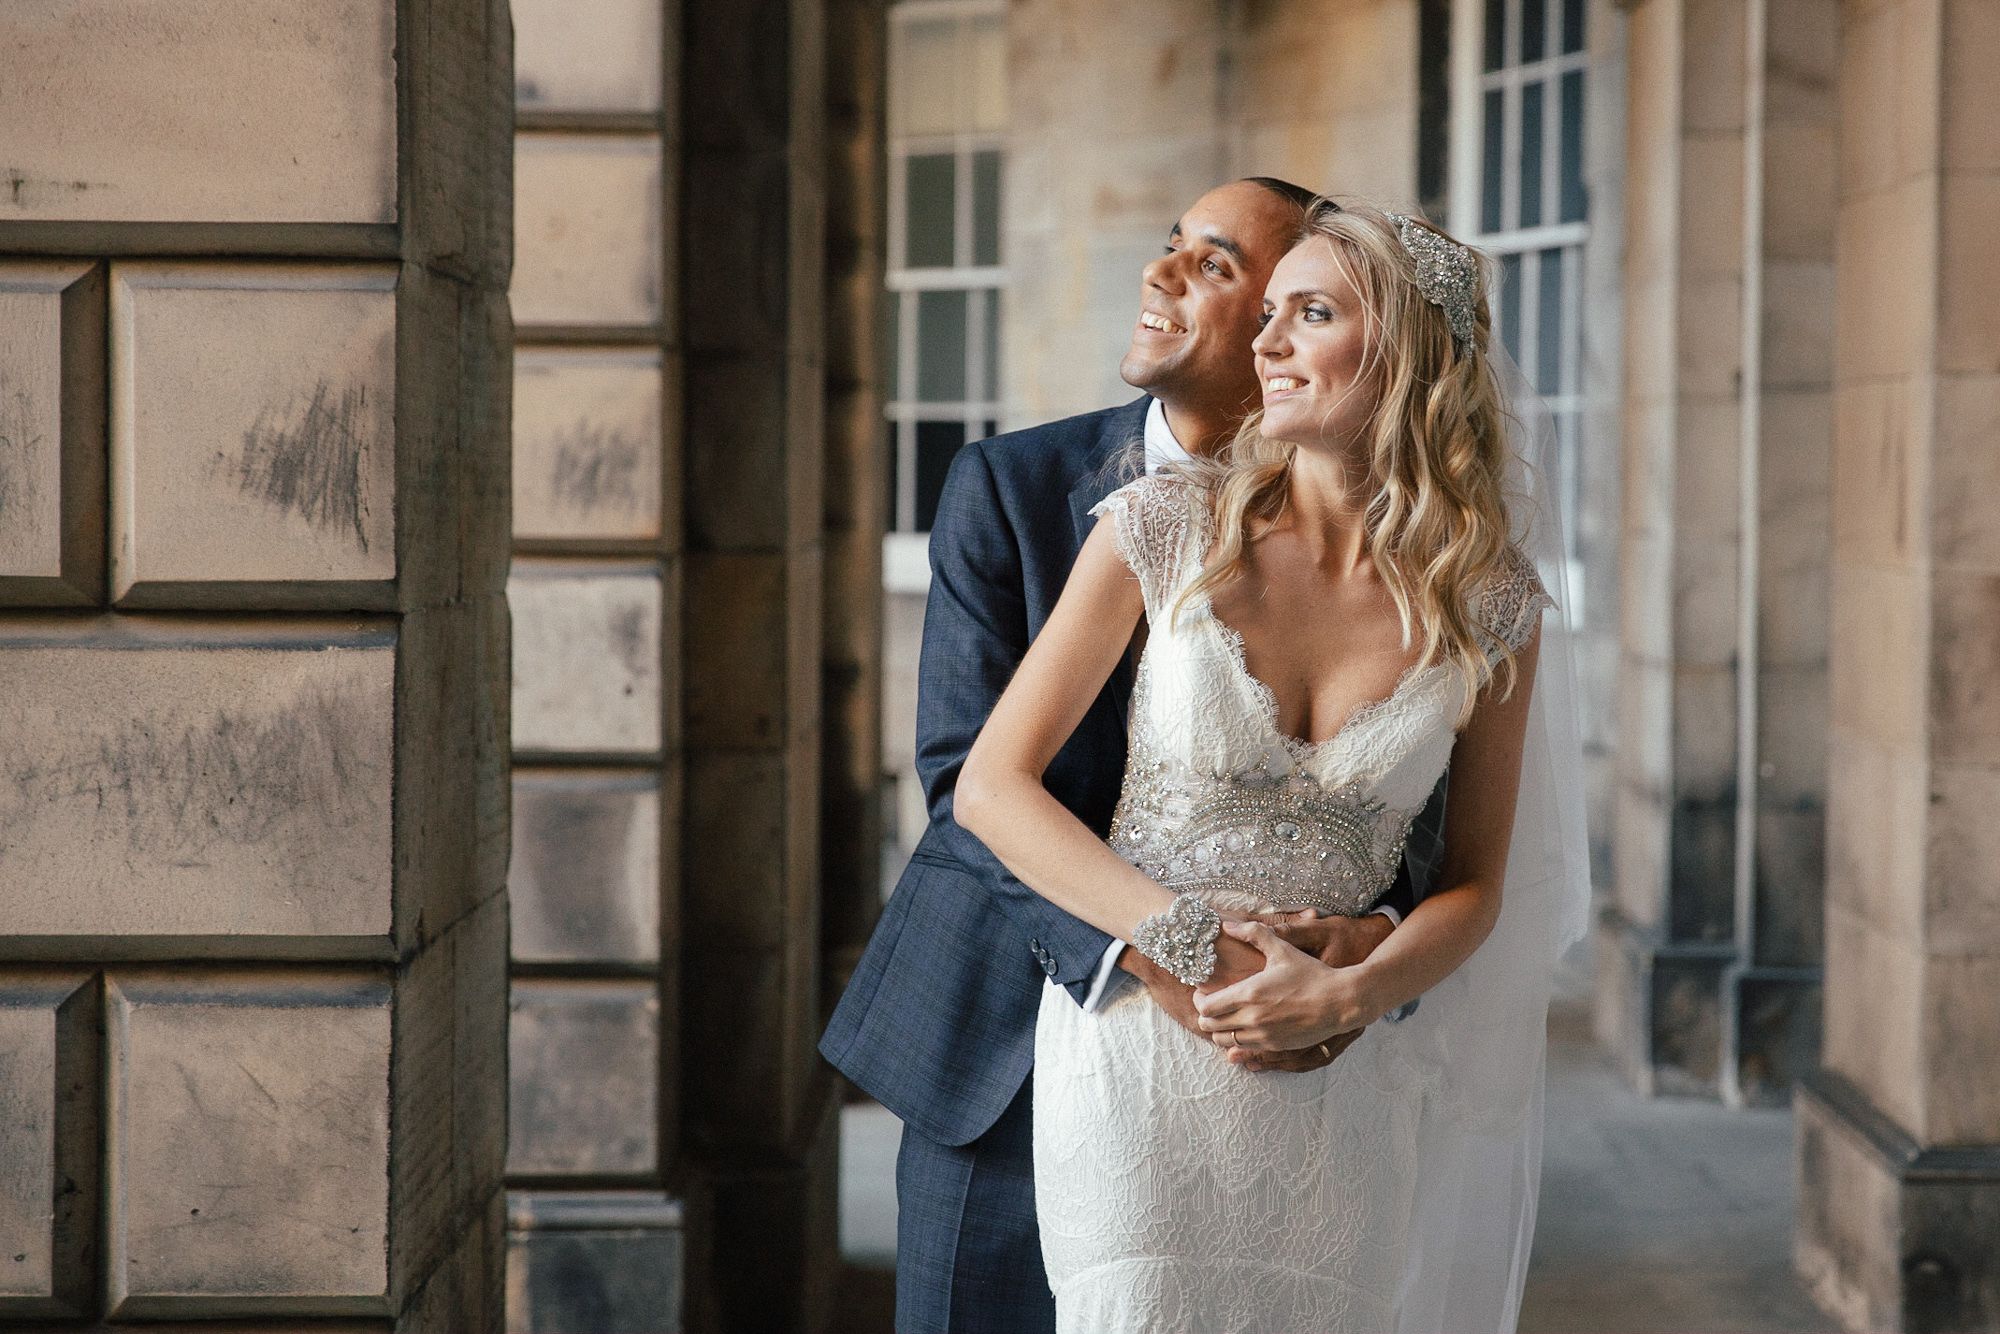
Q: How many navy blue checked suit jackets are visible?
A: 1